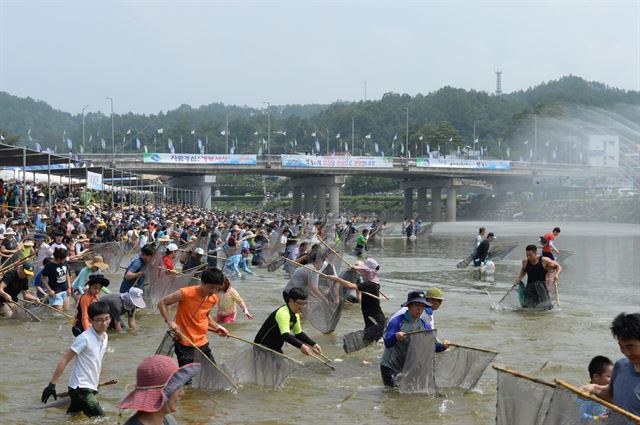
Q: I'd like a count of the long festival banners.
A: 3